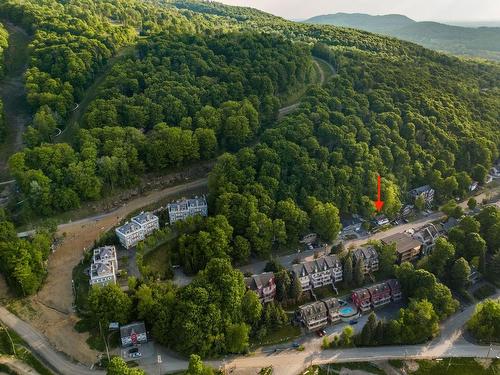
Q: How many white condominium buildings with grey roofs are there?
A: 3